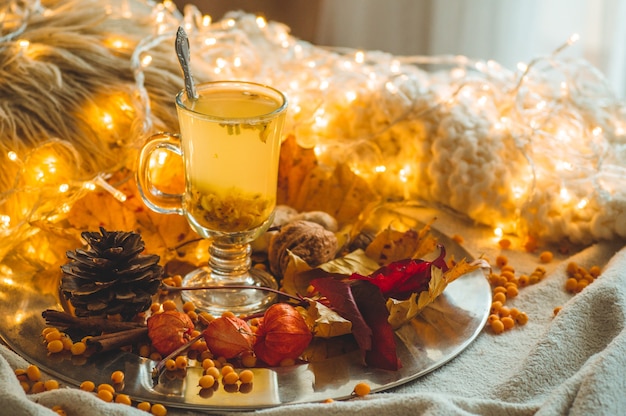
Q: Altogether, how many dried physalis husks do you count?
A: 3